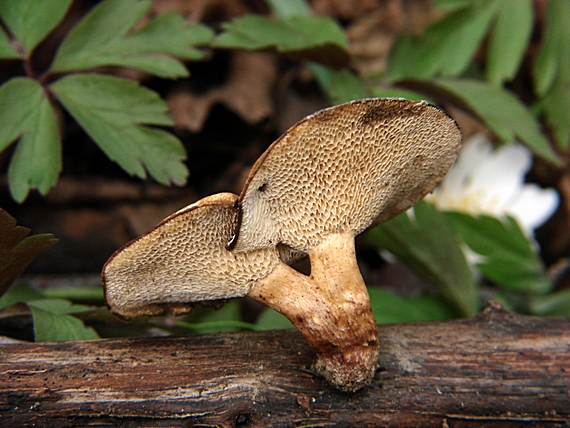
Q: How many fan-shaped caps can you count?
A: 2